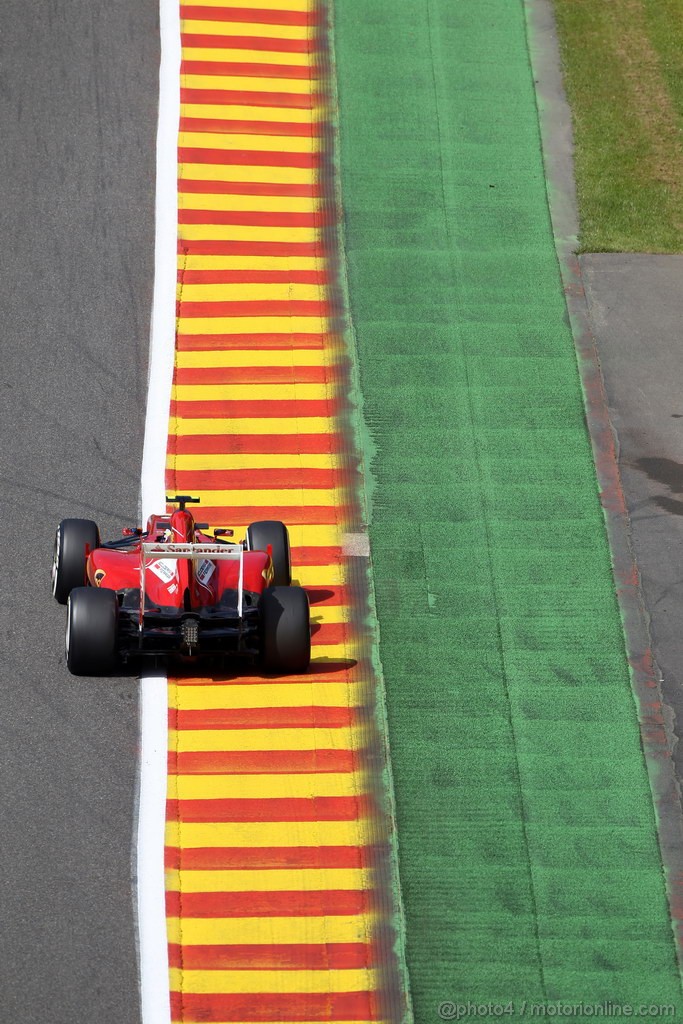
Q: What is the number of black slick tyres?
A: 4